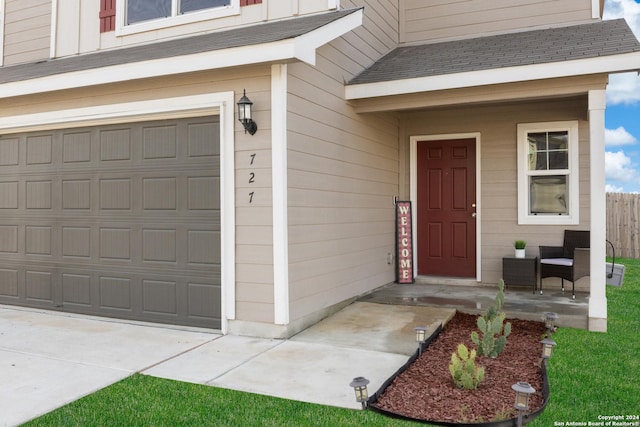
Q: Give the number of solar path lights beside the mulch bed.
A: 5